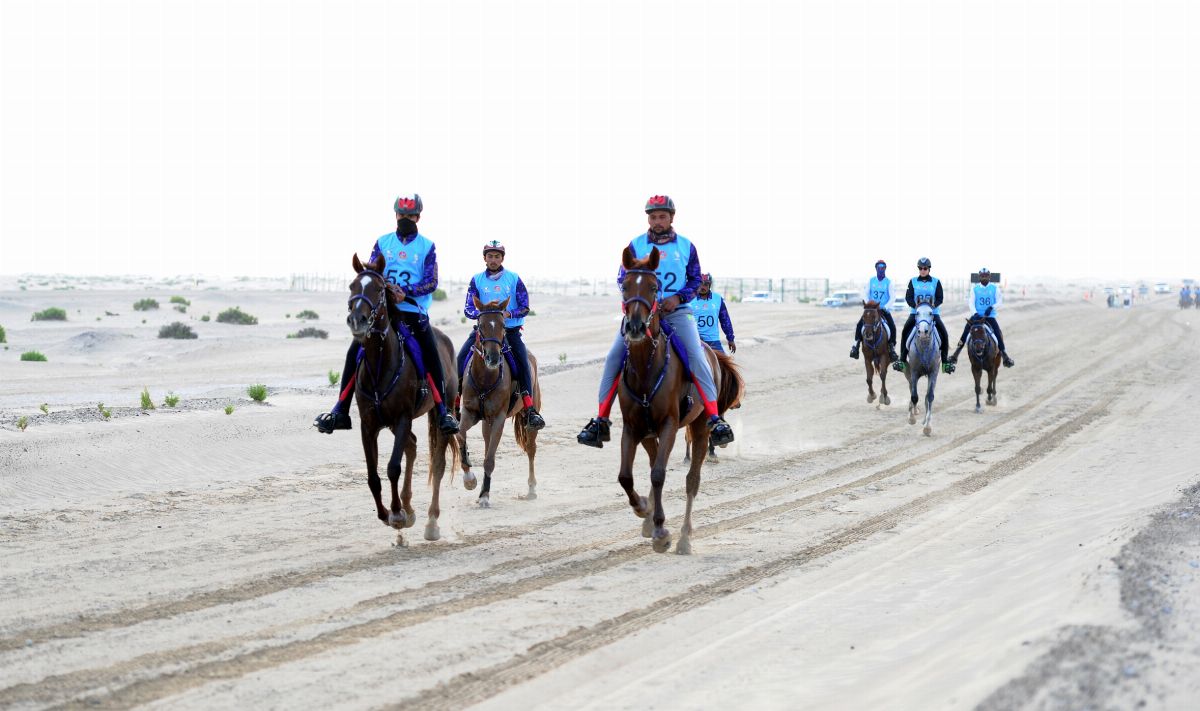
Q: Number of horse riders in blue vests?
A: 7